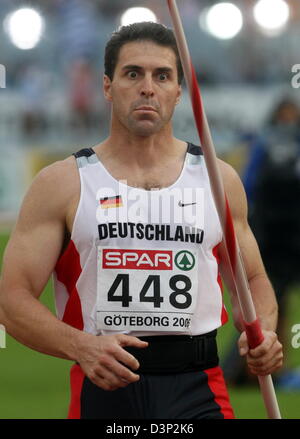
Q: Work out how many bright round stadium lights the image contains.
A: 4